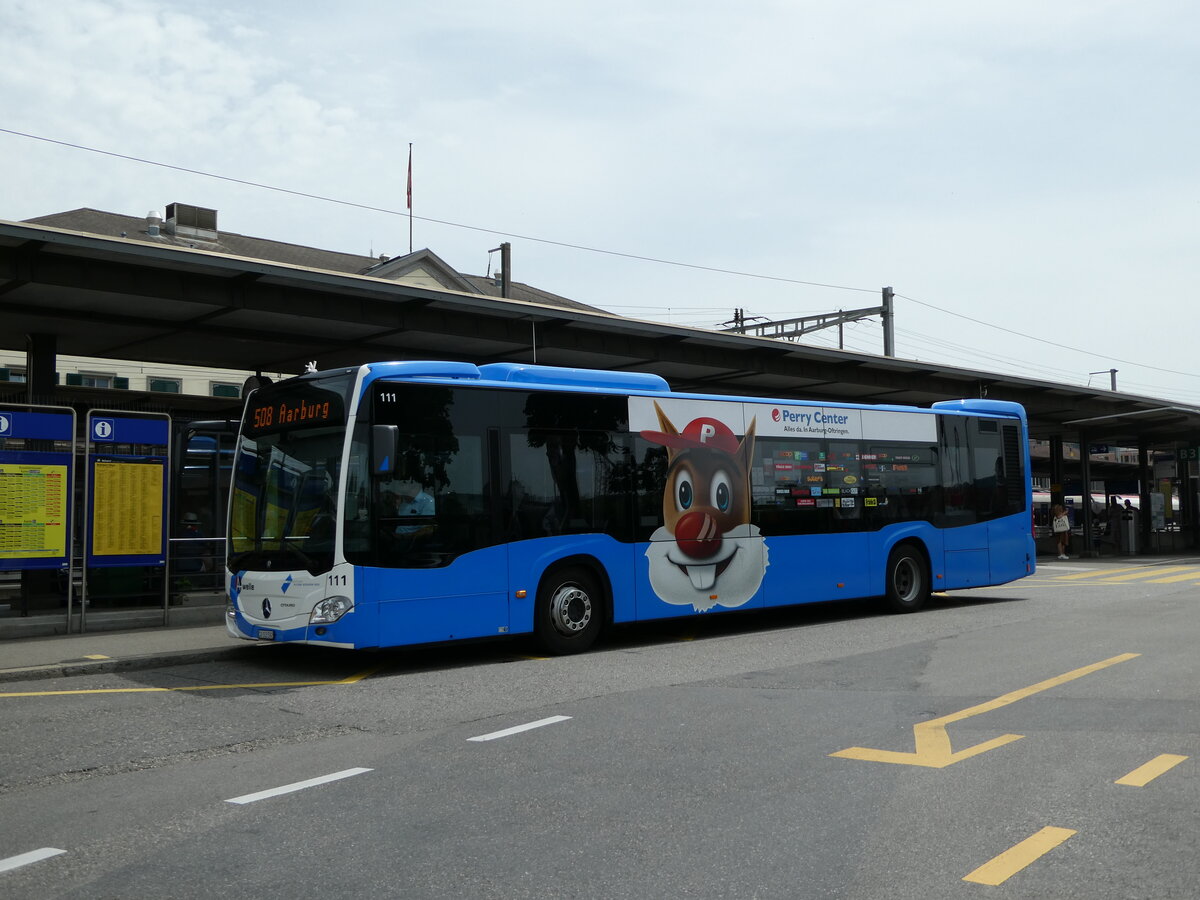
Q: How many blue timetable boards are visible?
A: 2